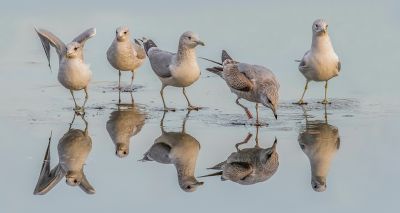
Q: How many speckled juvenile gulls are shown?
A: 1